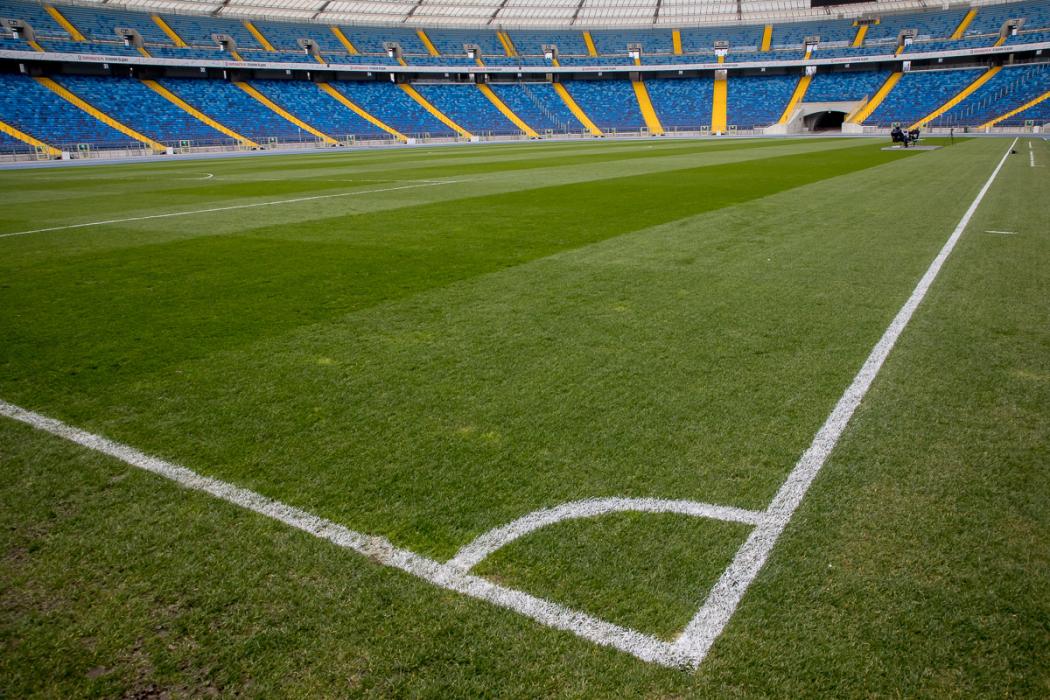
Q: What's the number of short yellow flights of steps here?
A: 12